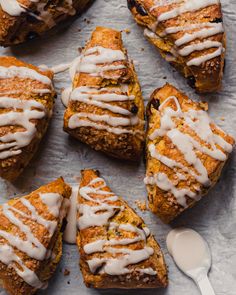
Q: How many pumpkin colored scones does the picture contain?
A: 7